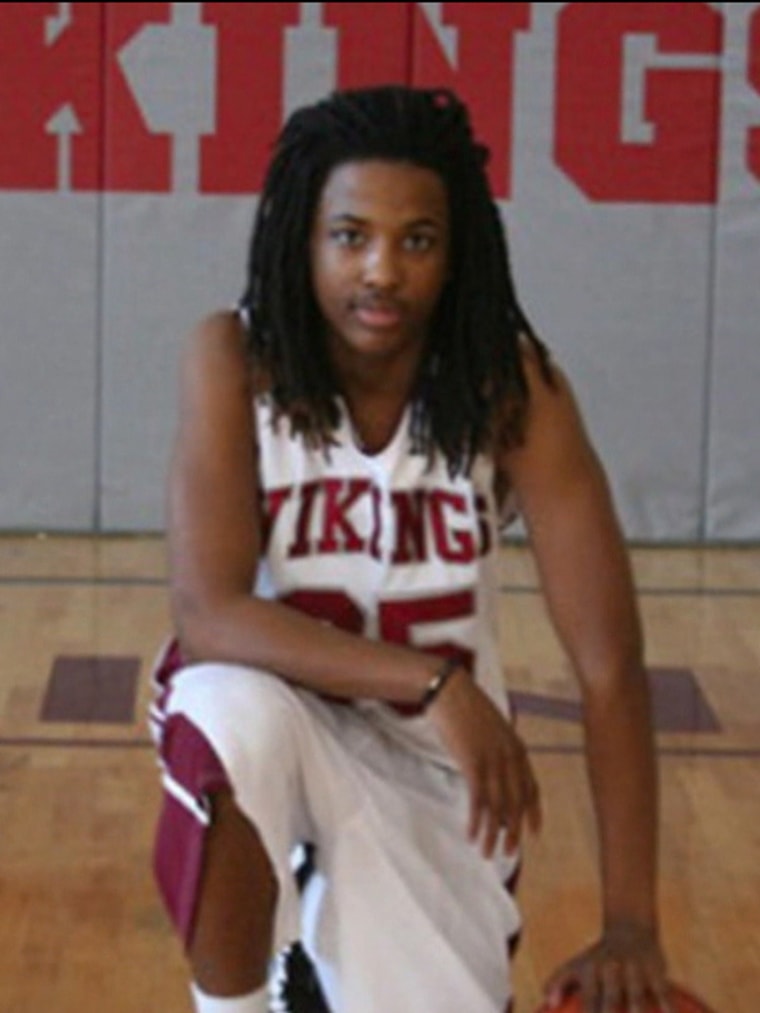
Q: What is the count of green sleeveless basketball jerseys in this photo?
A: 0